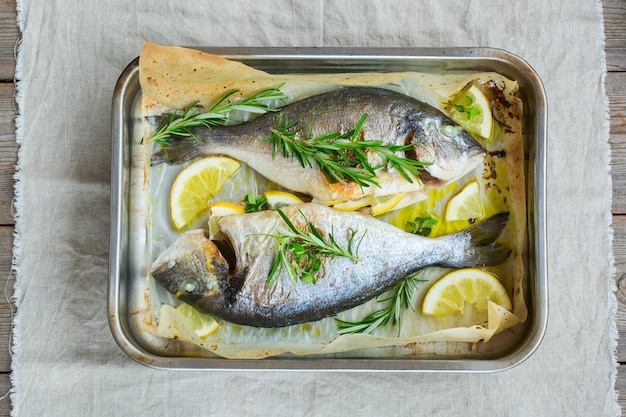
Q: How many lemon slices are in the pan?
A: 10